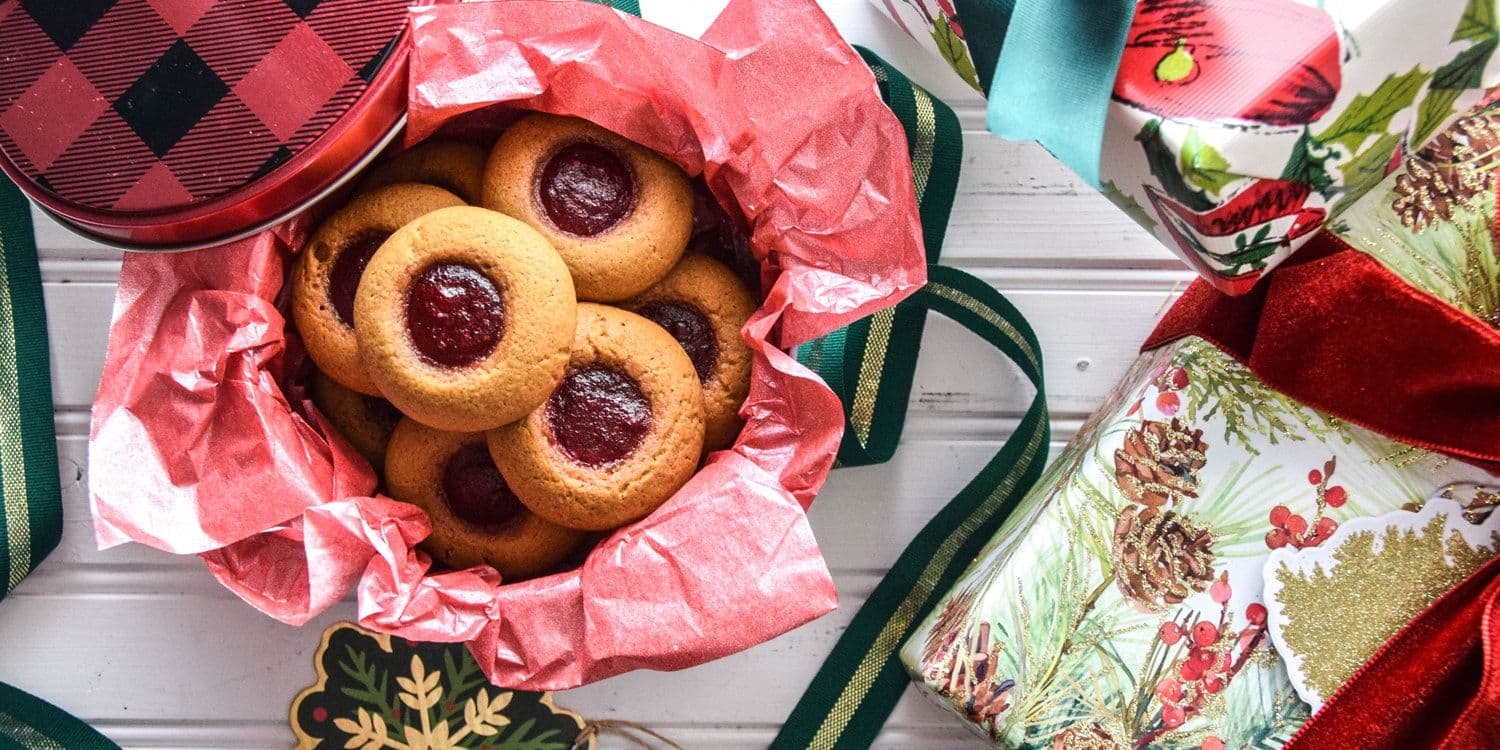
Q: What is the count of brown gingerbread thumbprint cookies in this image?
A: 8